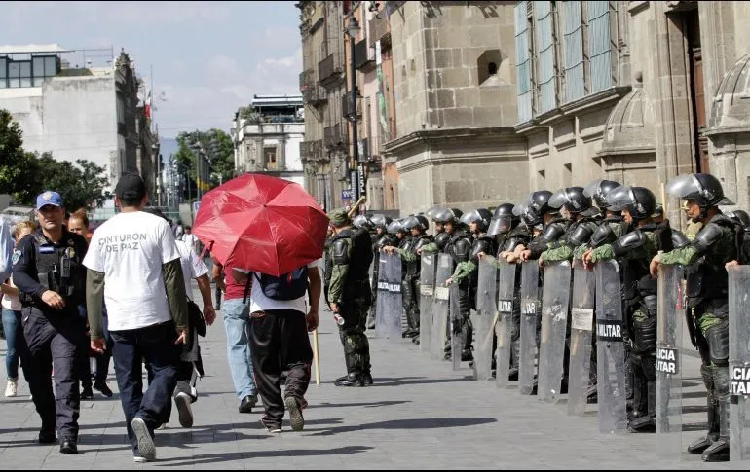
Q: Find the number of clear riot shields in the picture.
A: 13